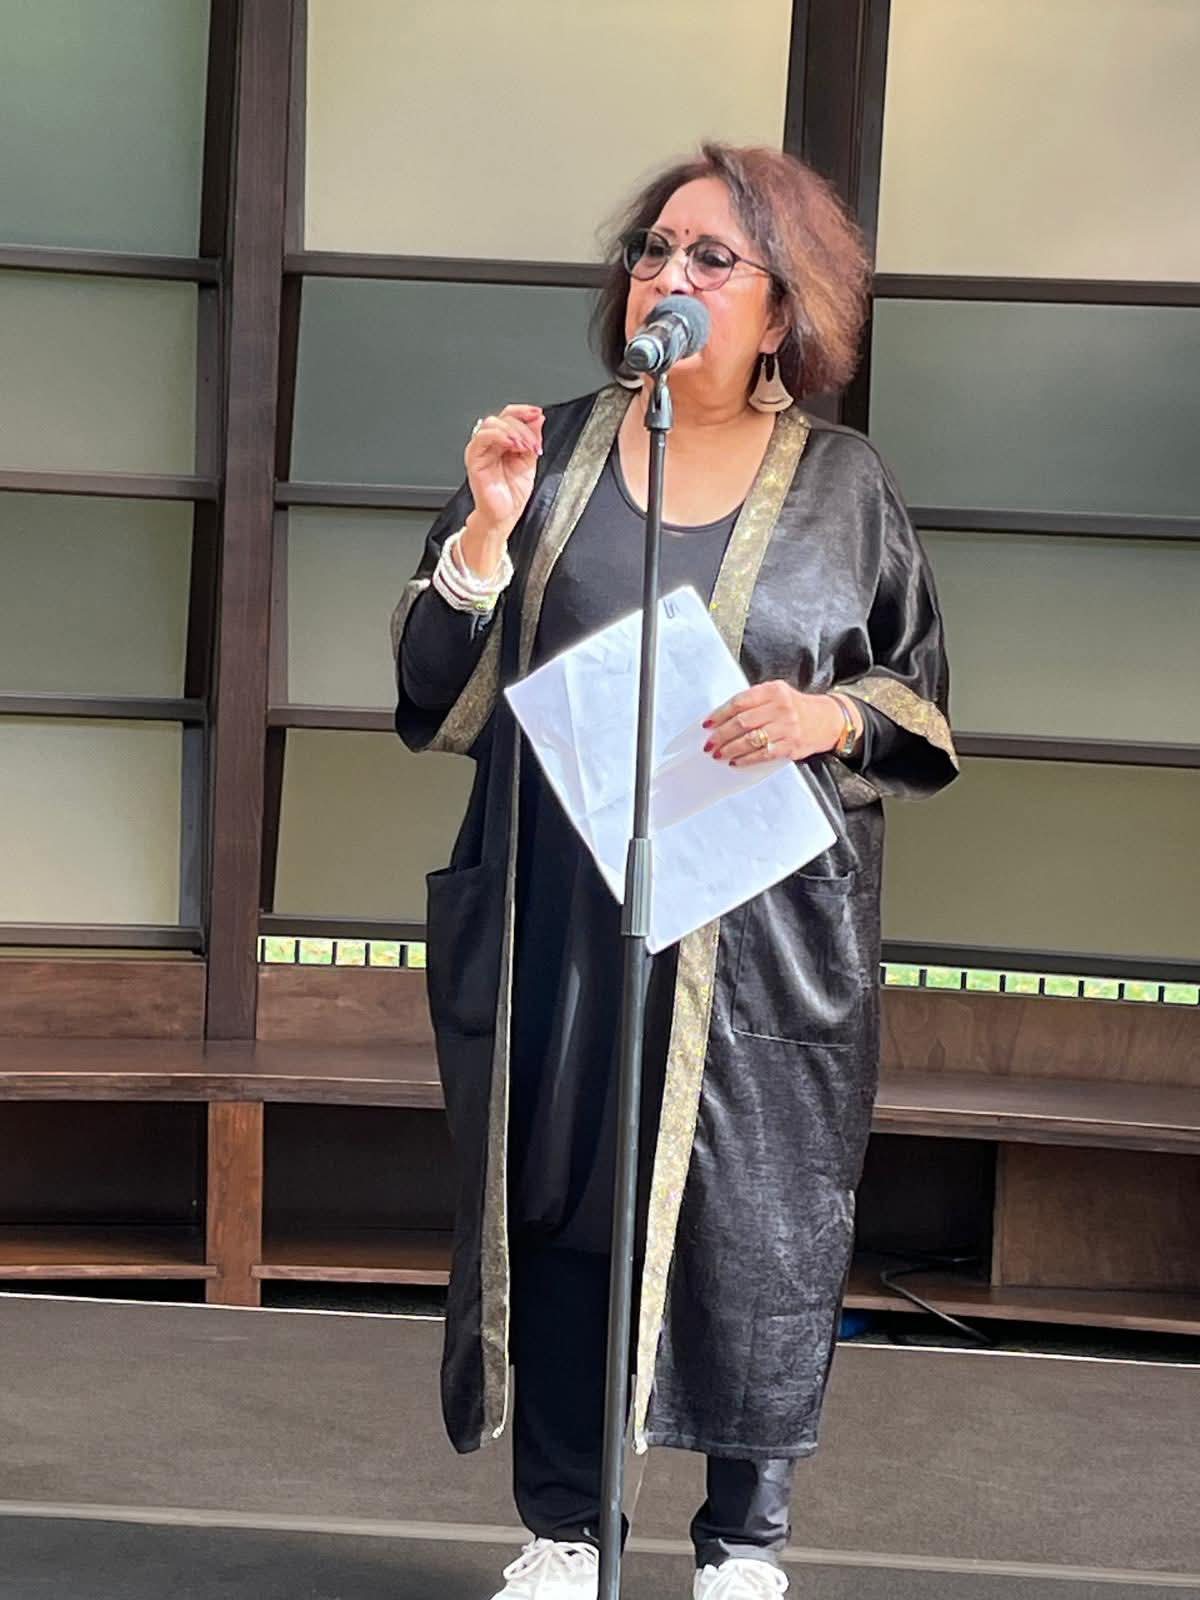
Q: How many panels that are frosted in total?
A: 12